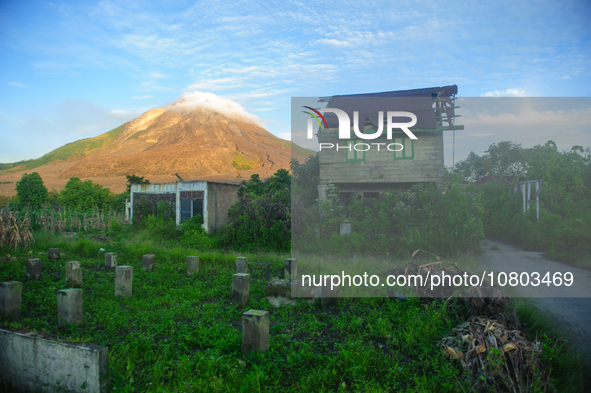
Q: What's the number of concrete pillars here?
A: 14